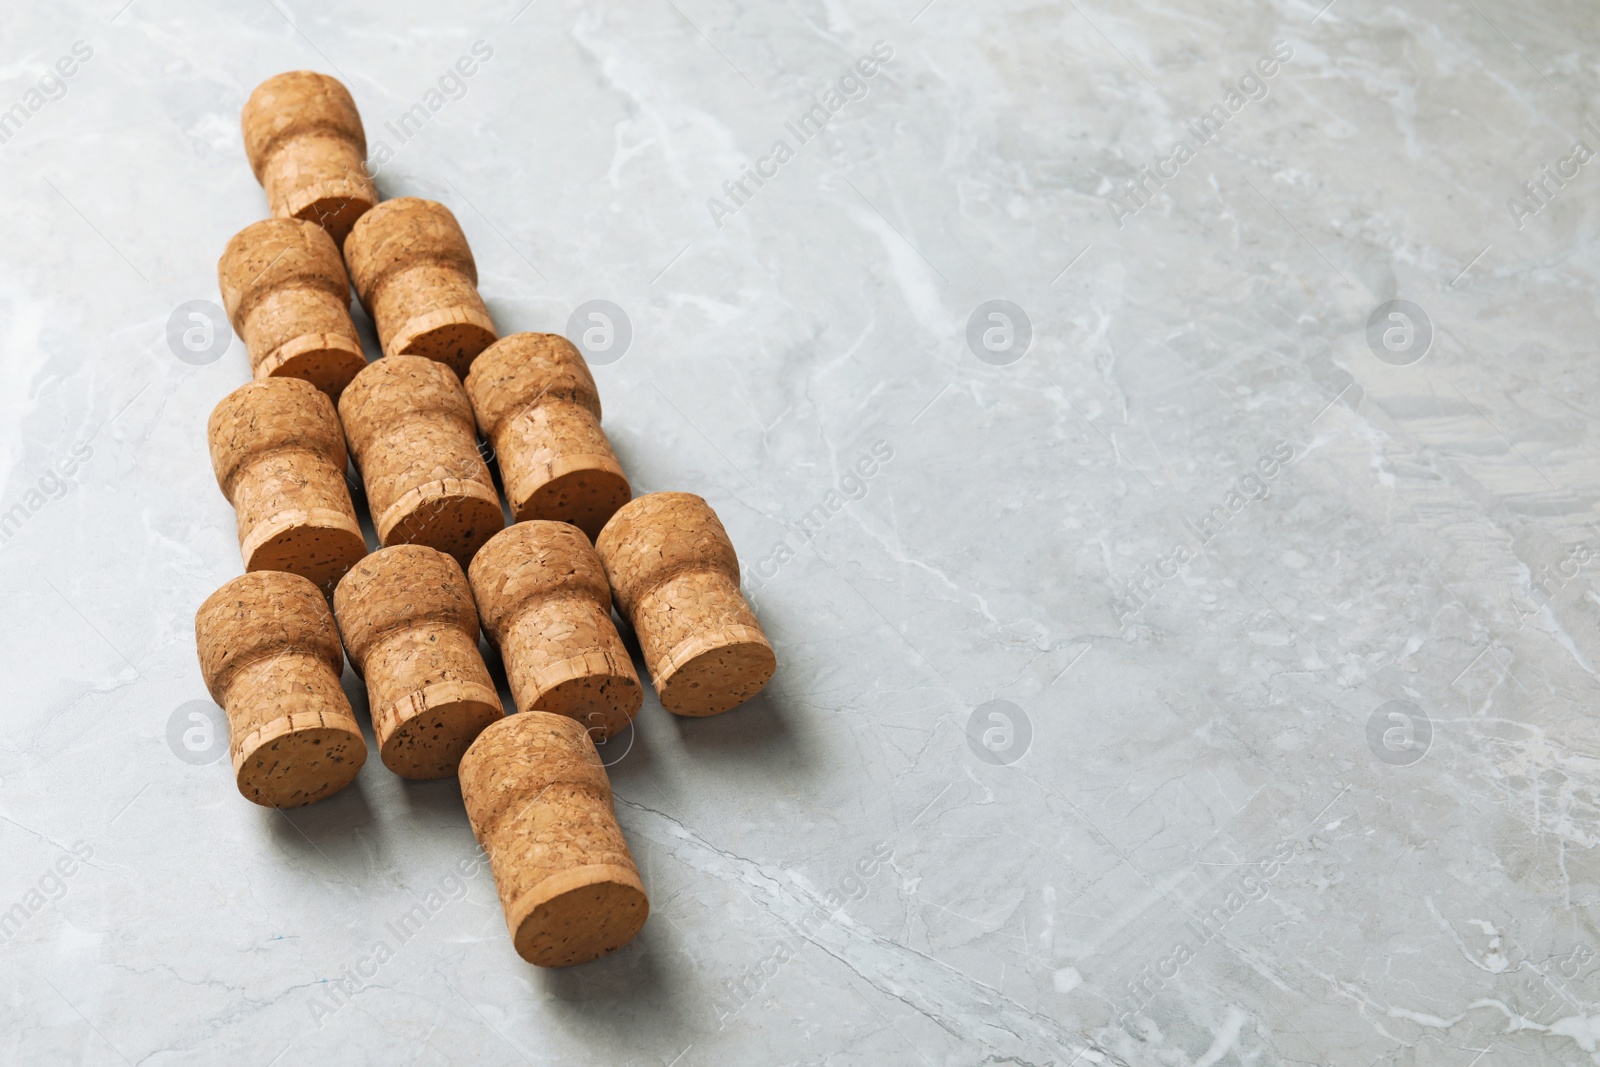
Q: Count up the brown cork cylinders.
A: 11